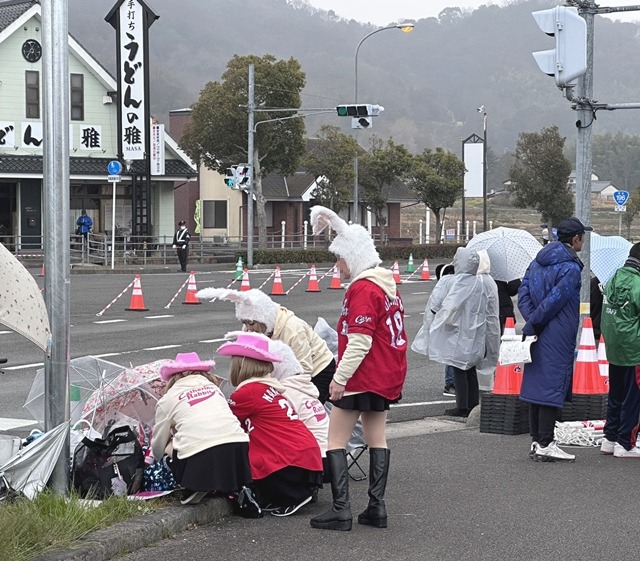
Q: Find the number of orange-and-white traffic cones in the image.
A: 11